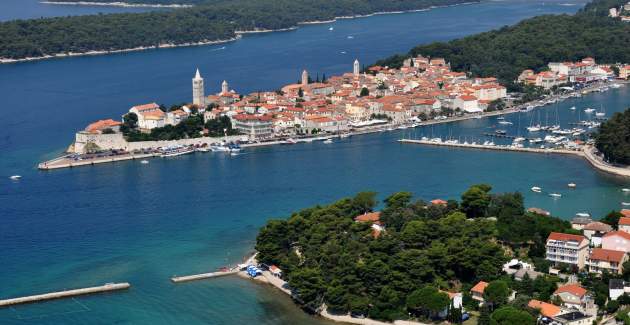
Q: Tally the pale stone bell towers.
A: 4